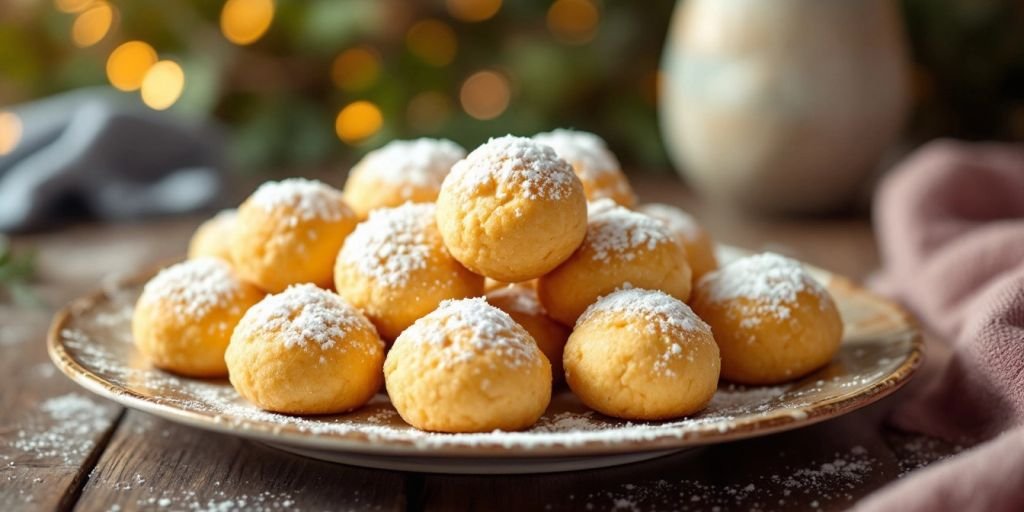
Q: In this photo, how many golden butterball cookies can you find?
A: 14